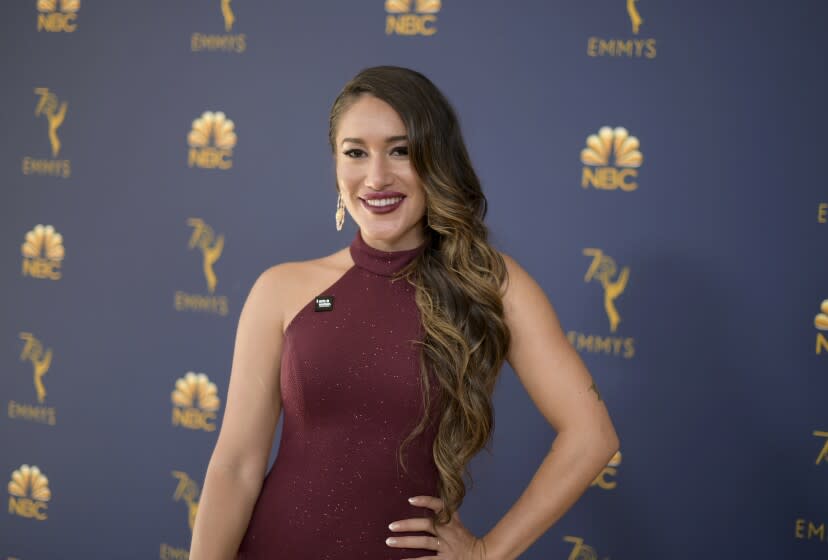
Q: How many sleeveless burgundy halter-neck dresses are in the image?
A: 1